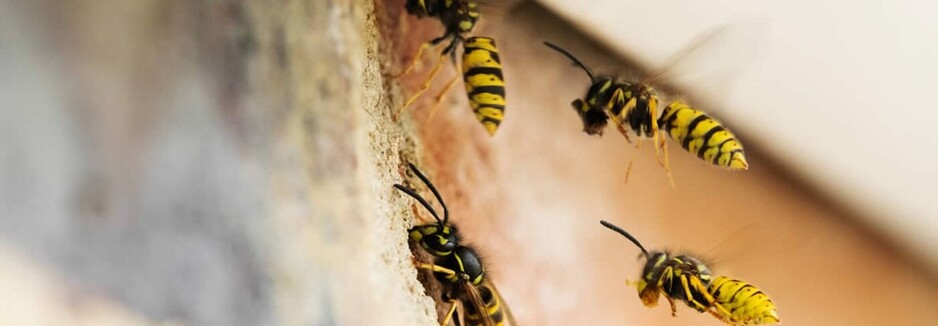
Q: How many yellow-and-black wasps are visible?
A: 4